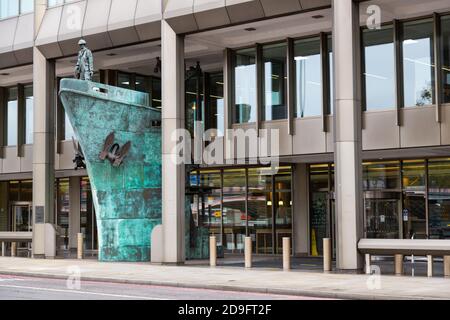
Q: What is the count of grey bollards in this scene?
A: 5